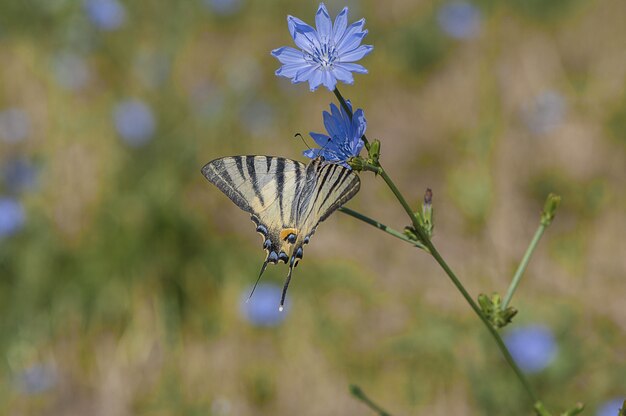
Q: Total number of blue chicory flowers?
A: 2